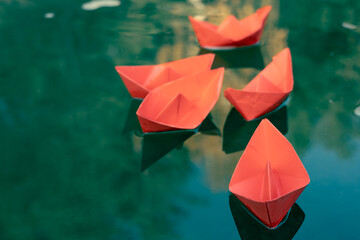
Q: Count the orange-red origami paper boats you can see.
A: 5